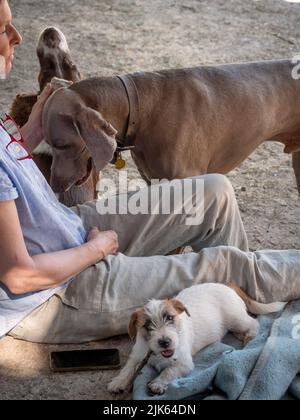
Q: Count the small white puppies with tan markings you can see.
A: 1